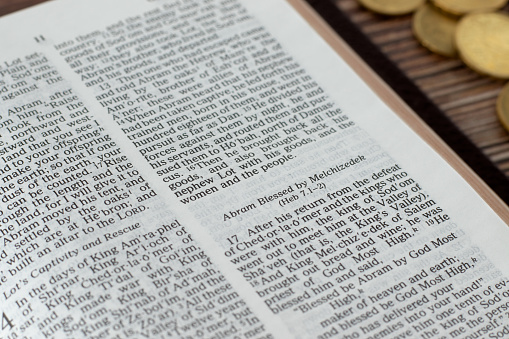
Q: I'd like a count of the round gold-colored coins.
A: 5